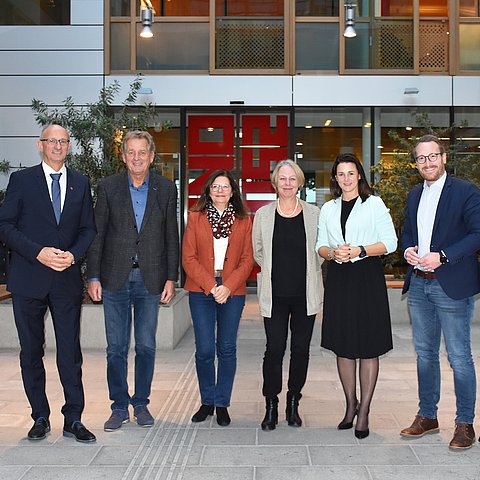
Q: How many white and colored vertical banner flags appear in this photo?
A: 0